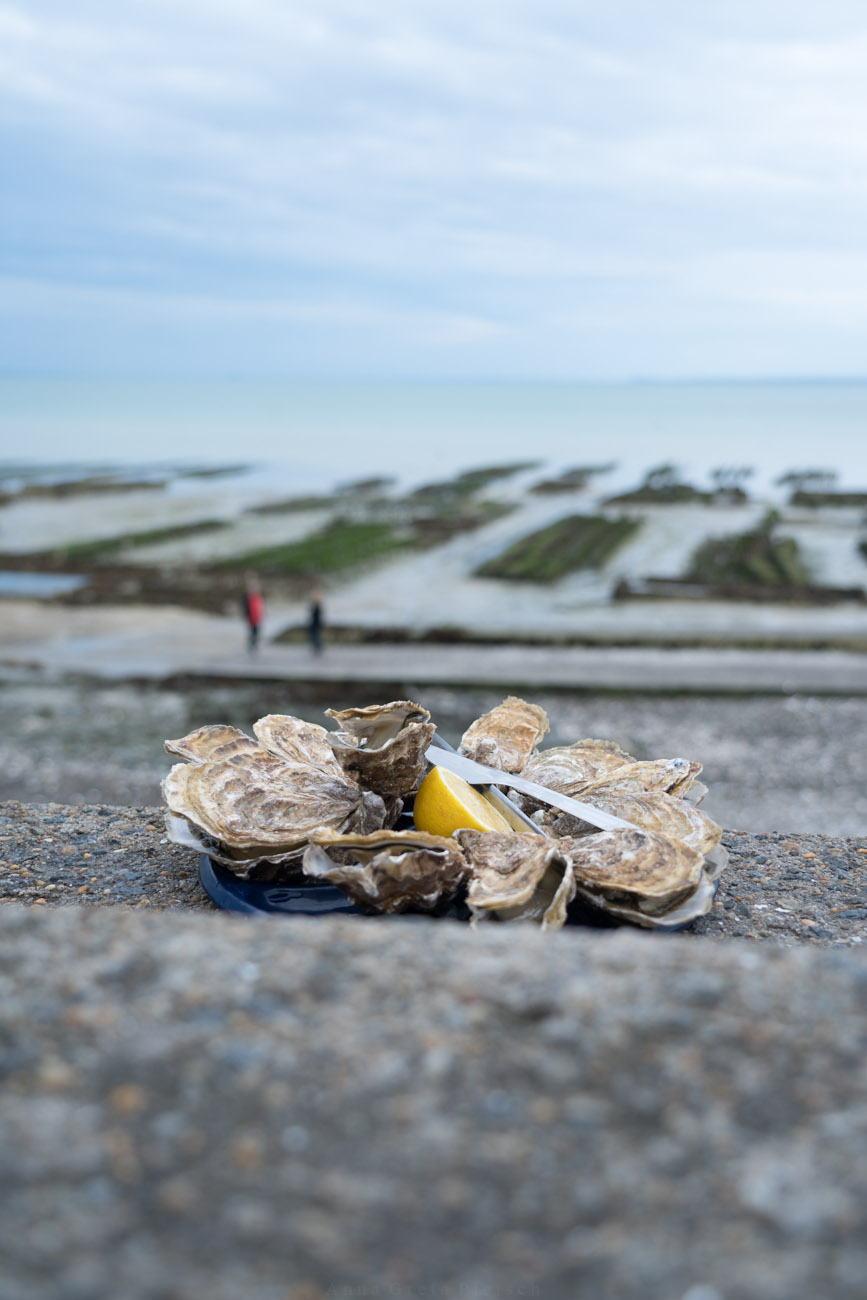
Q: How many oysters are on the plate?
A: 11